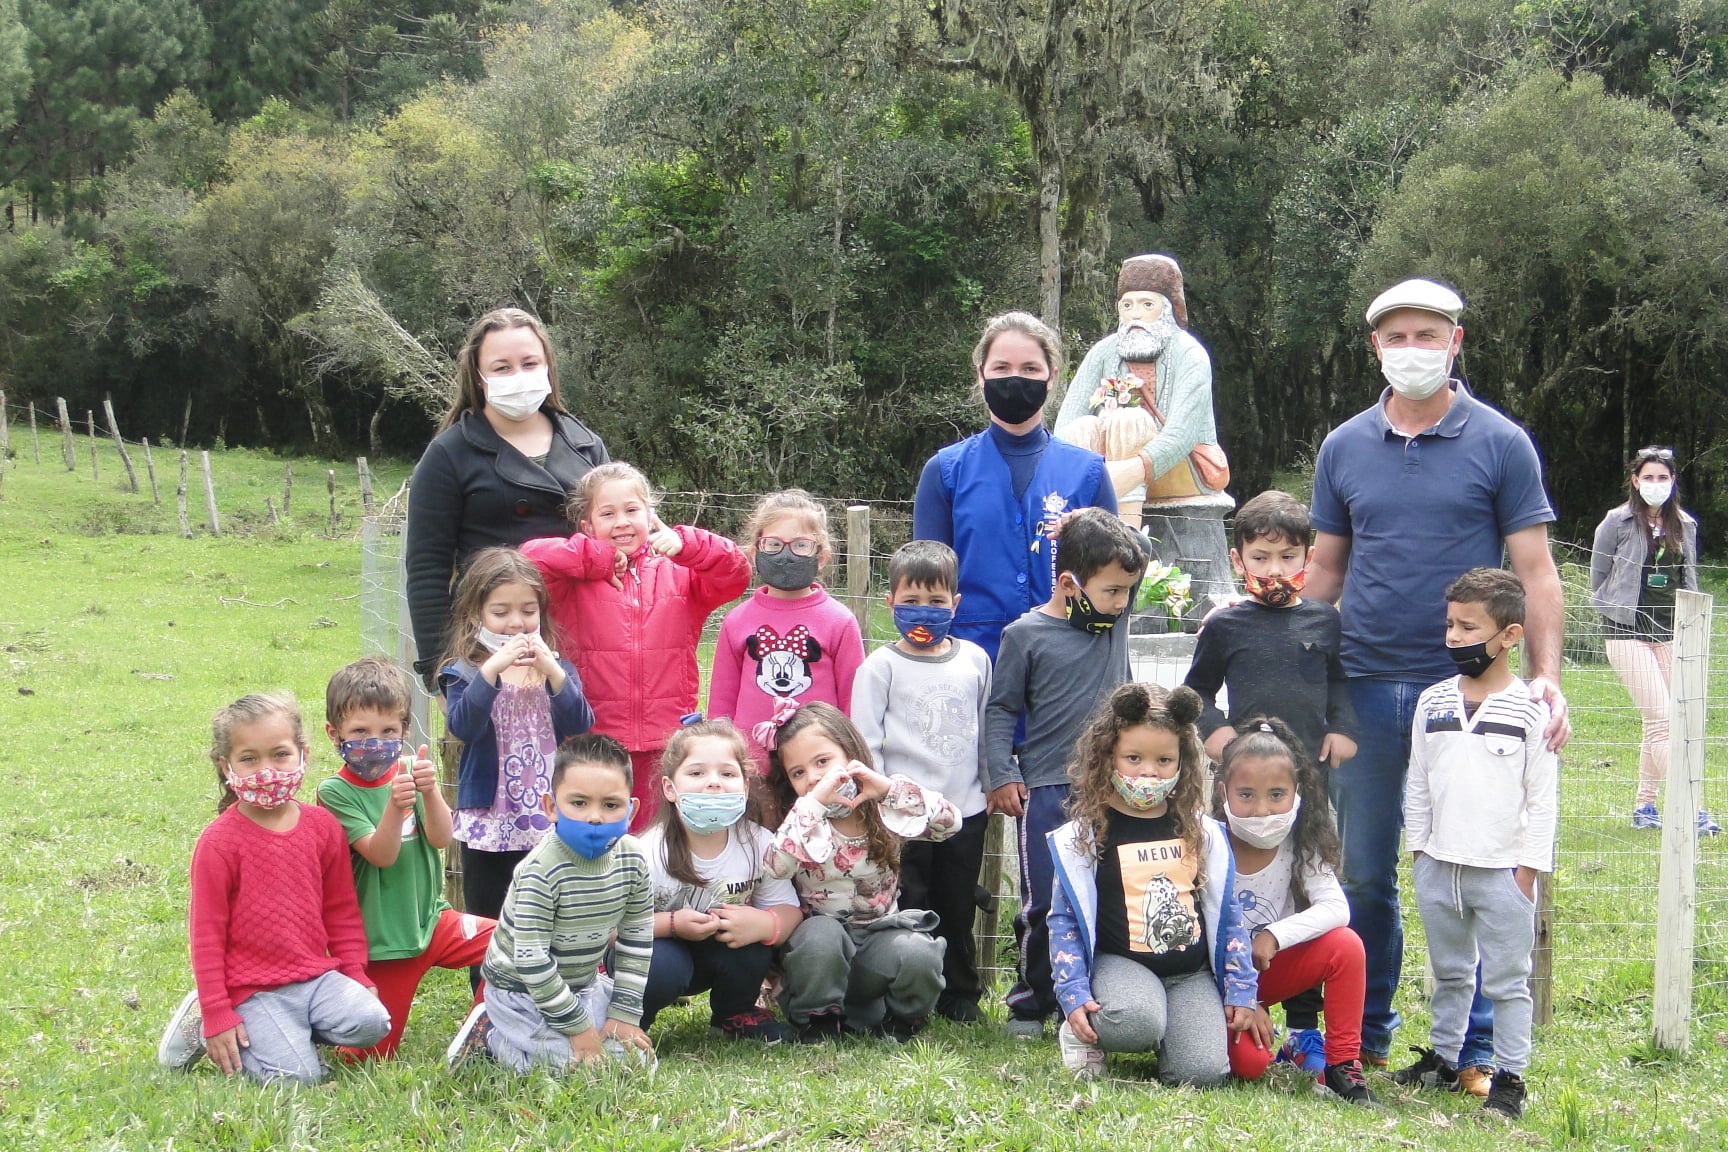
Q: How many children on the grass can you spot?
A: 14